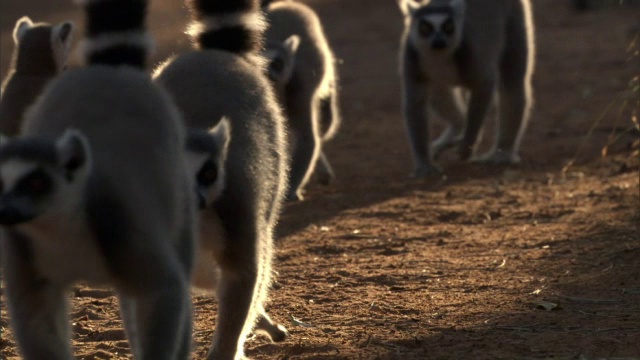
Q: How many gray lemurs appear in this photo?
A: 5